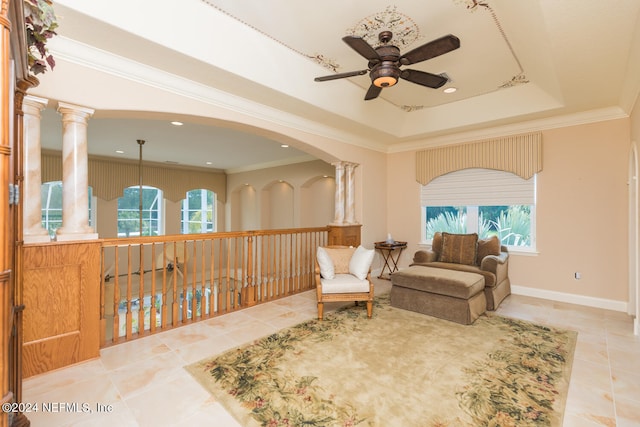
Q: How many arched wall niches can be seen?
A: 3